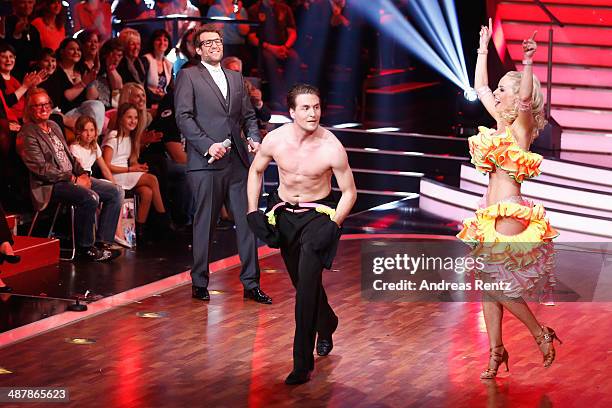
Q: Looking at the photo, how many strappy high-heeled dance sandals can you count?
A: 2